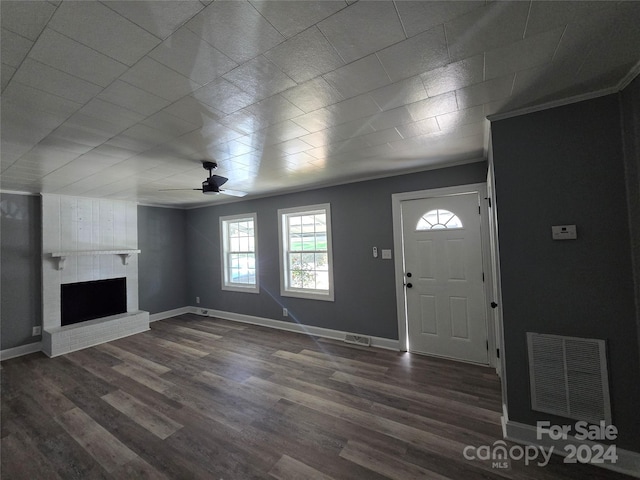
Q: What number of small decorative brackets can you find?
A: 2